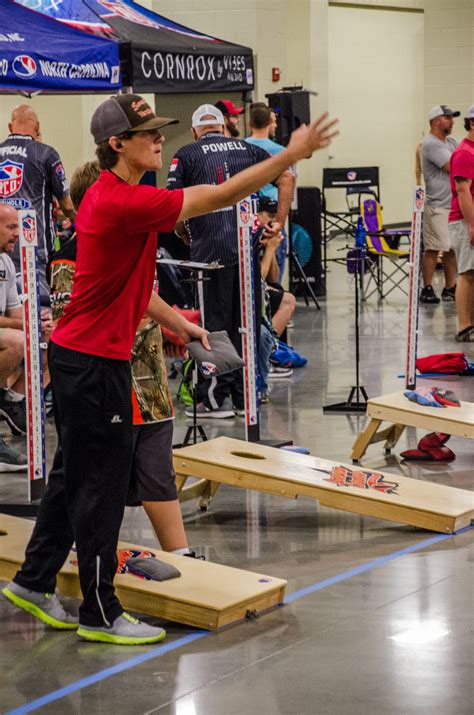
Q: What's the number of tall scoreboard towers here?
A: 3